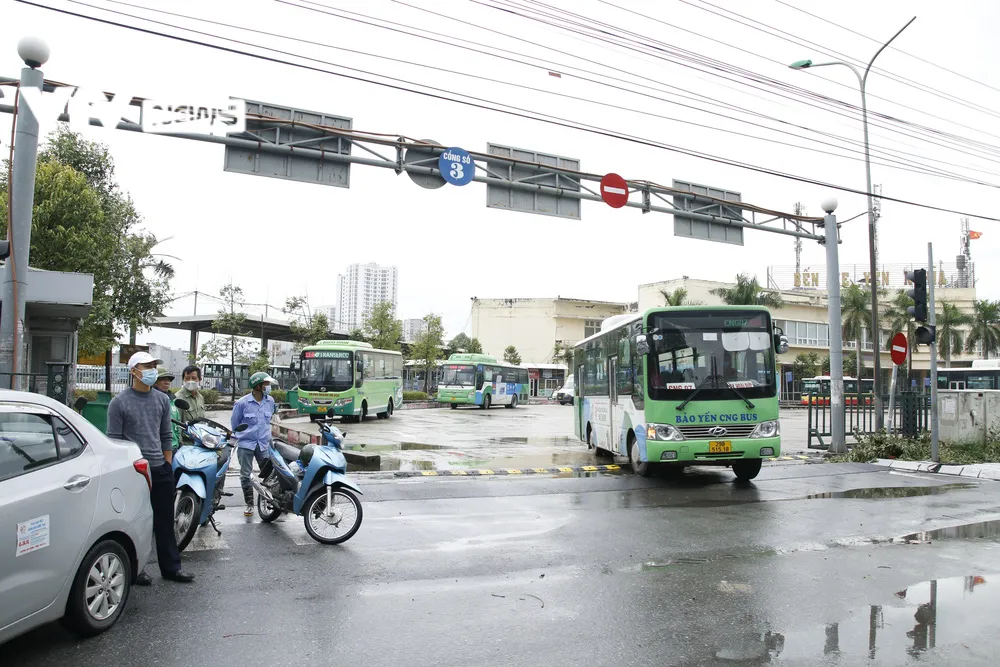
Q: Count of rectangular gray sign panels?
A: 3